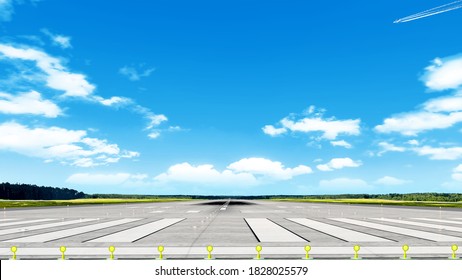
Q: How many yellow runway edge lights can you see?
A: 10